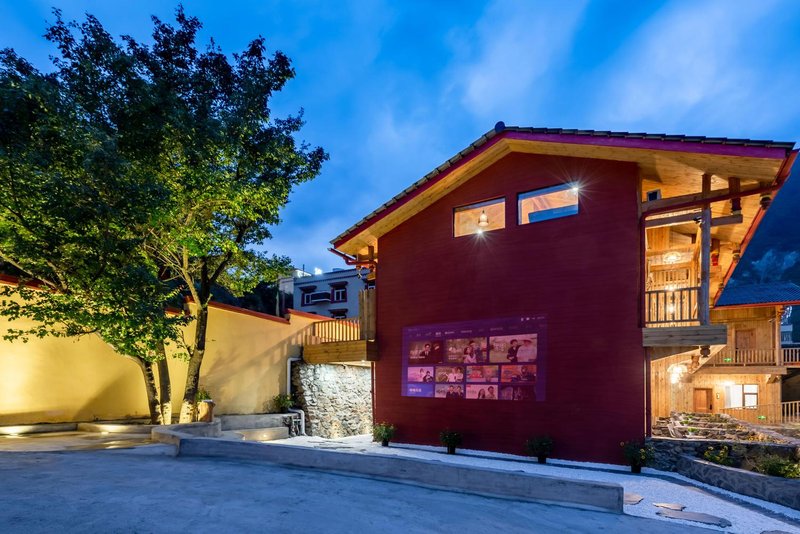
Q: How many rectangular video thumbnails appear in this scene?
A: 11